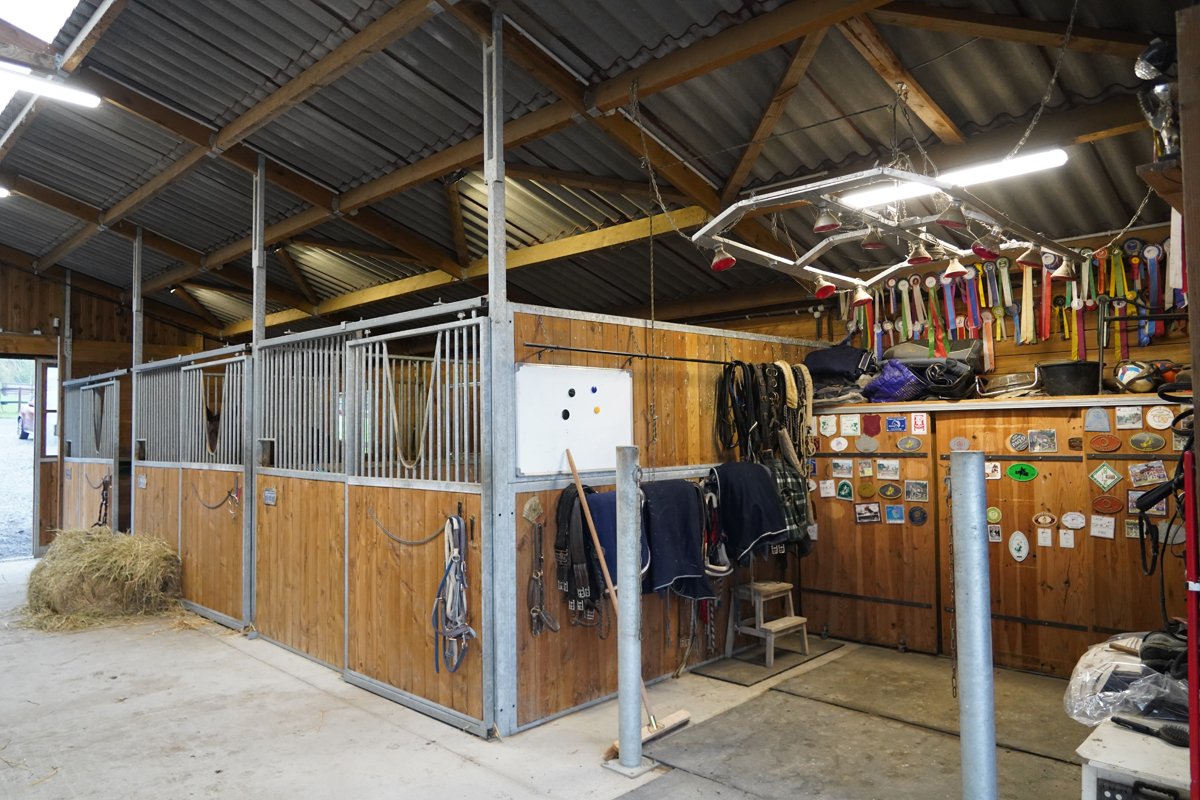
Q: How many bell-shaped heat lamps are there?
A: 11